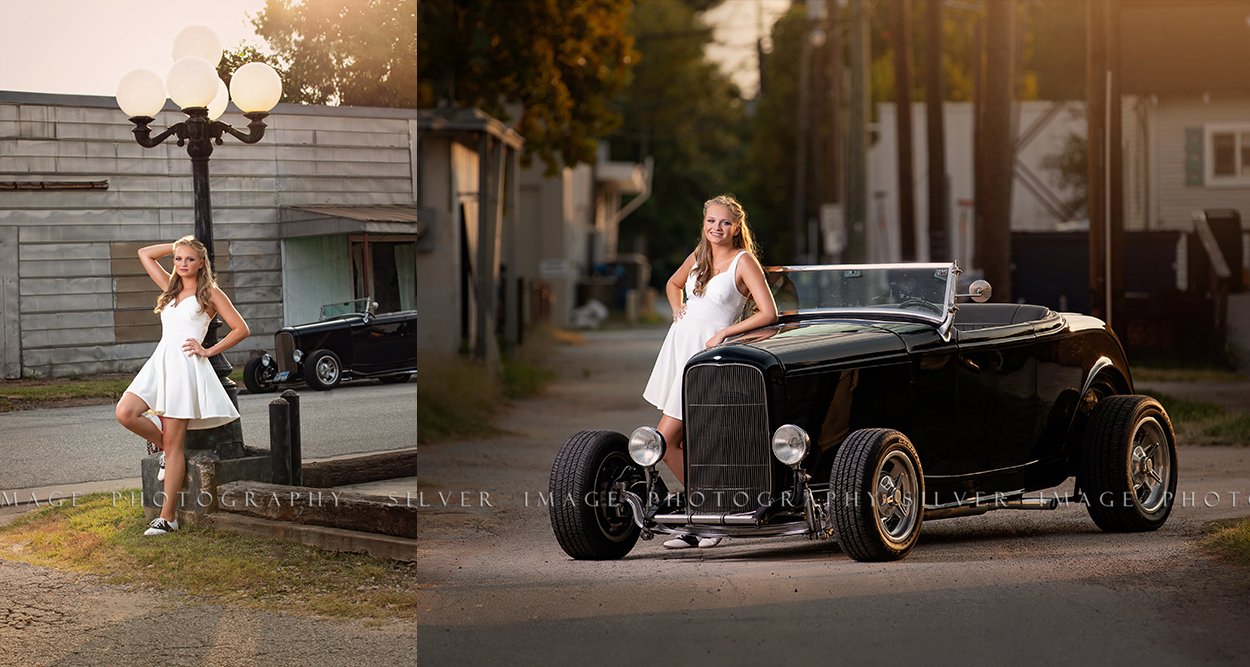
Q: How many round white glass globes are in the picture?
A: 5